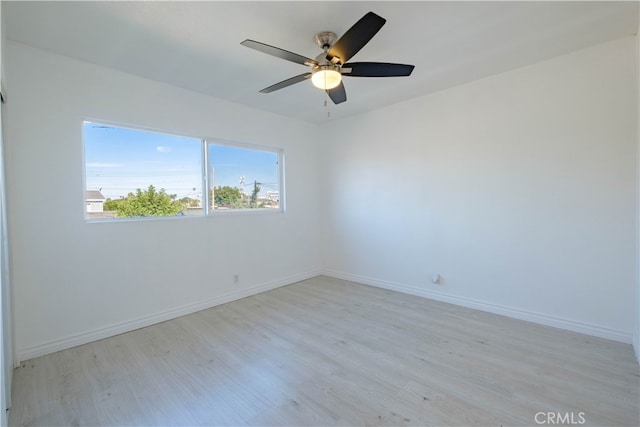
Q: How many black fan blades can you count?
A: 5